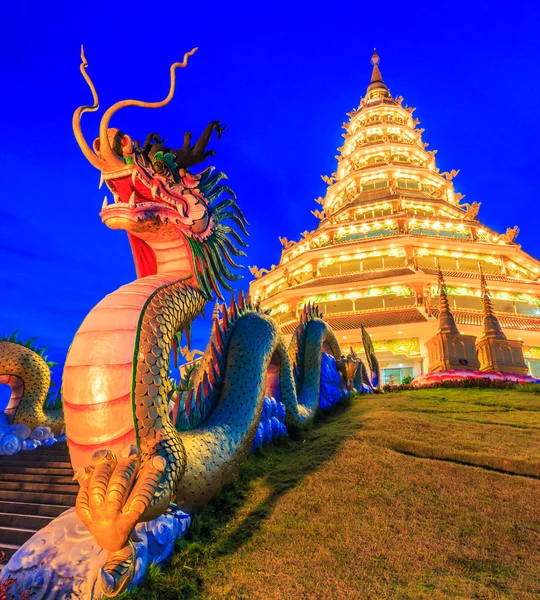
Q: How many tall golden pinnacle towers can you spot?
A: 2